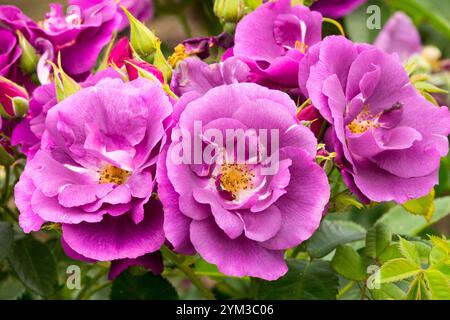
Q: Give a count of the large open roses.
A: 3